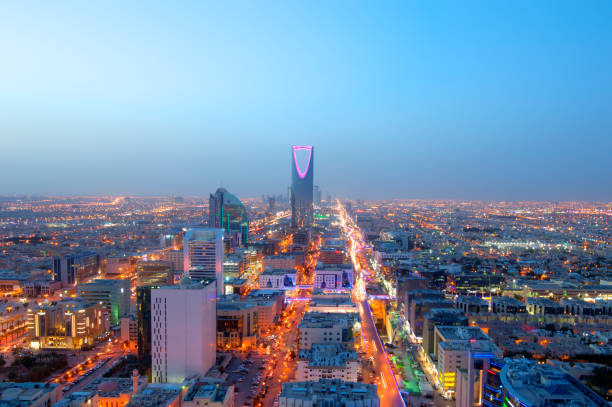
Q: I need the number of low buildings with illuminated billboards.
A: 2